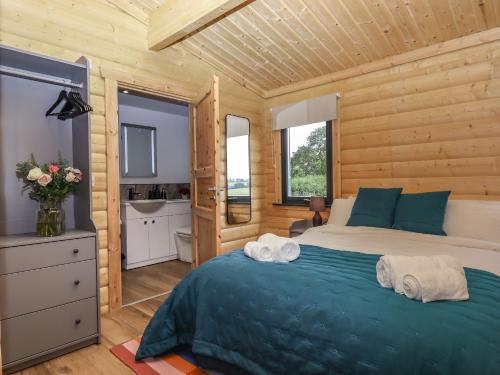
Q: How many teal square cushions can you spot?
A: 2